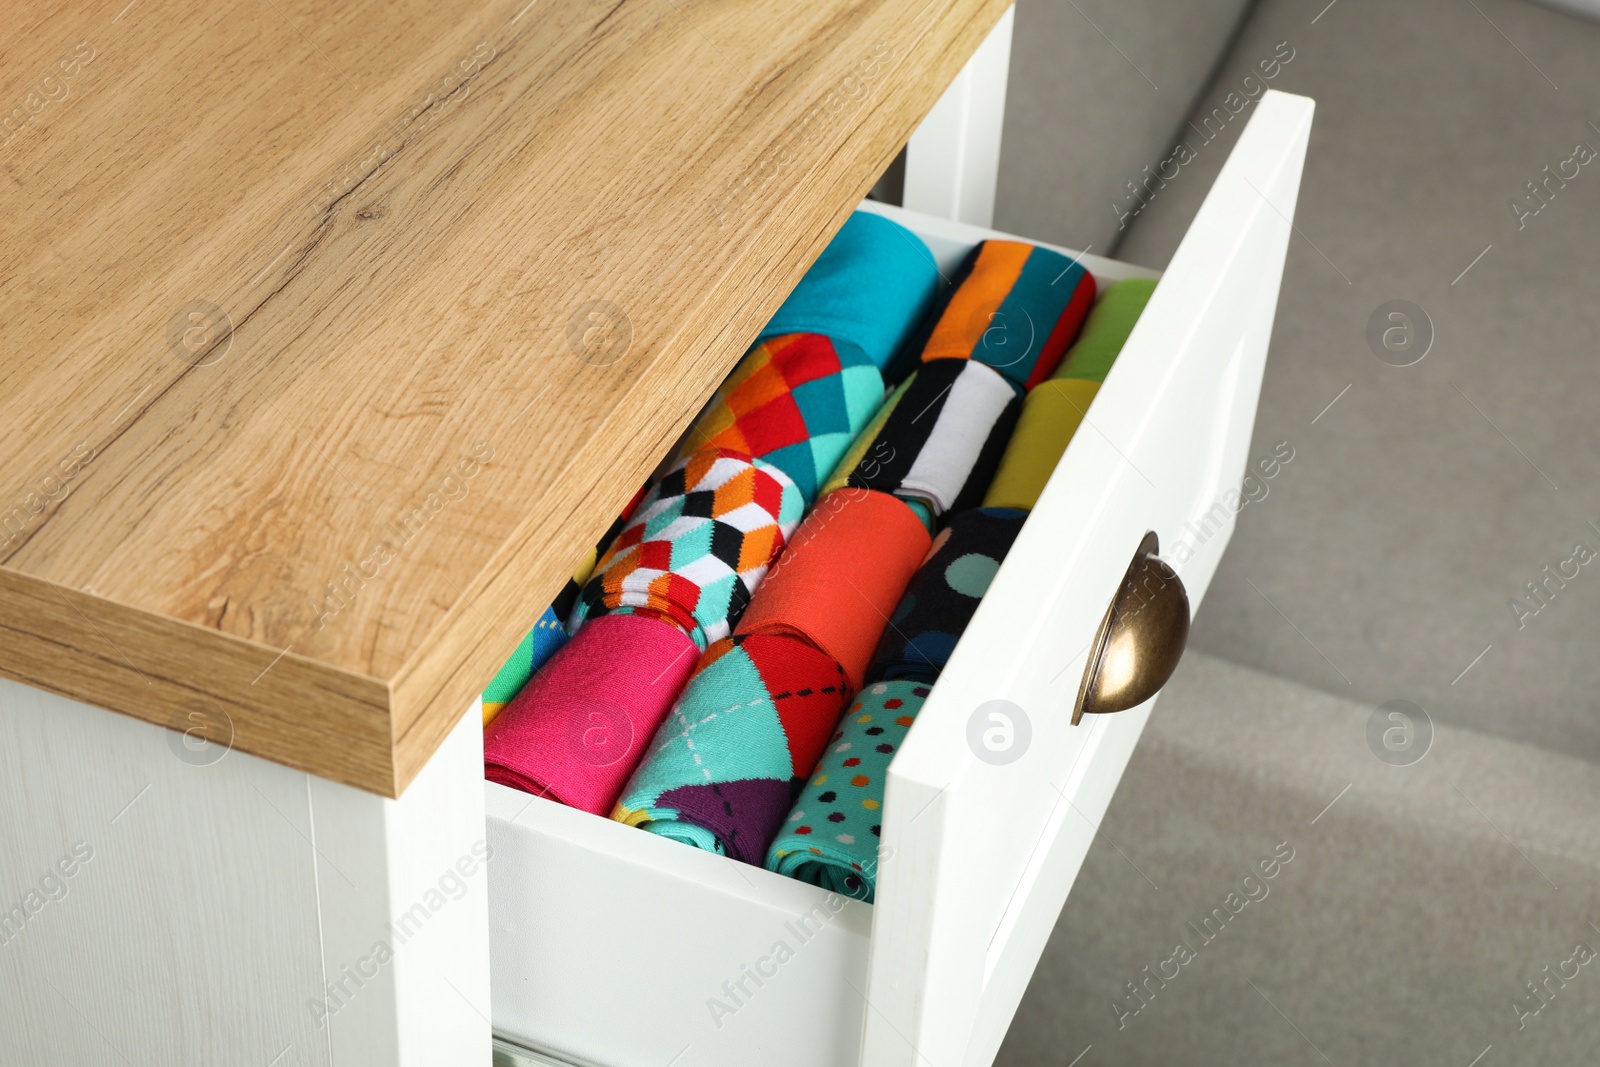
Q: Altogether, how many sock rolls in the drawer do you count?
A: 14